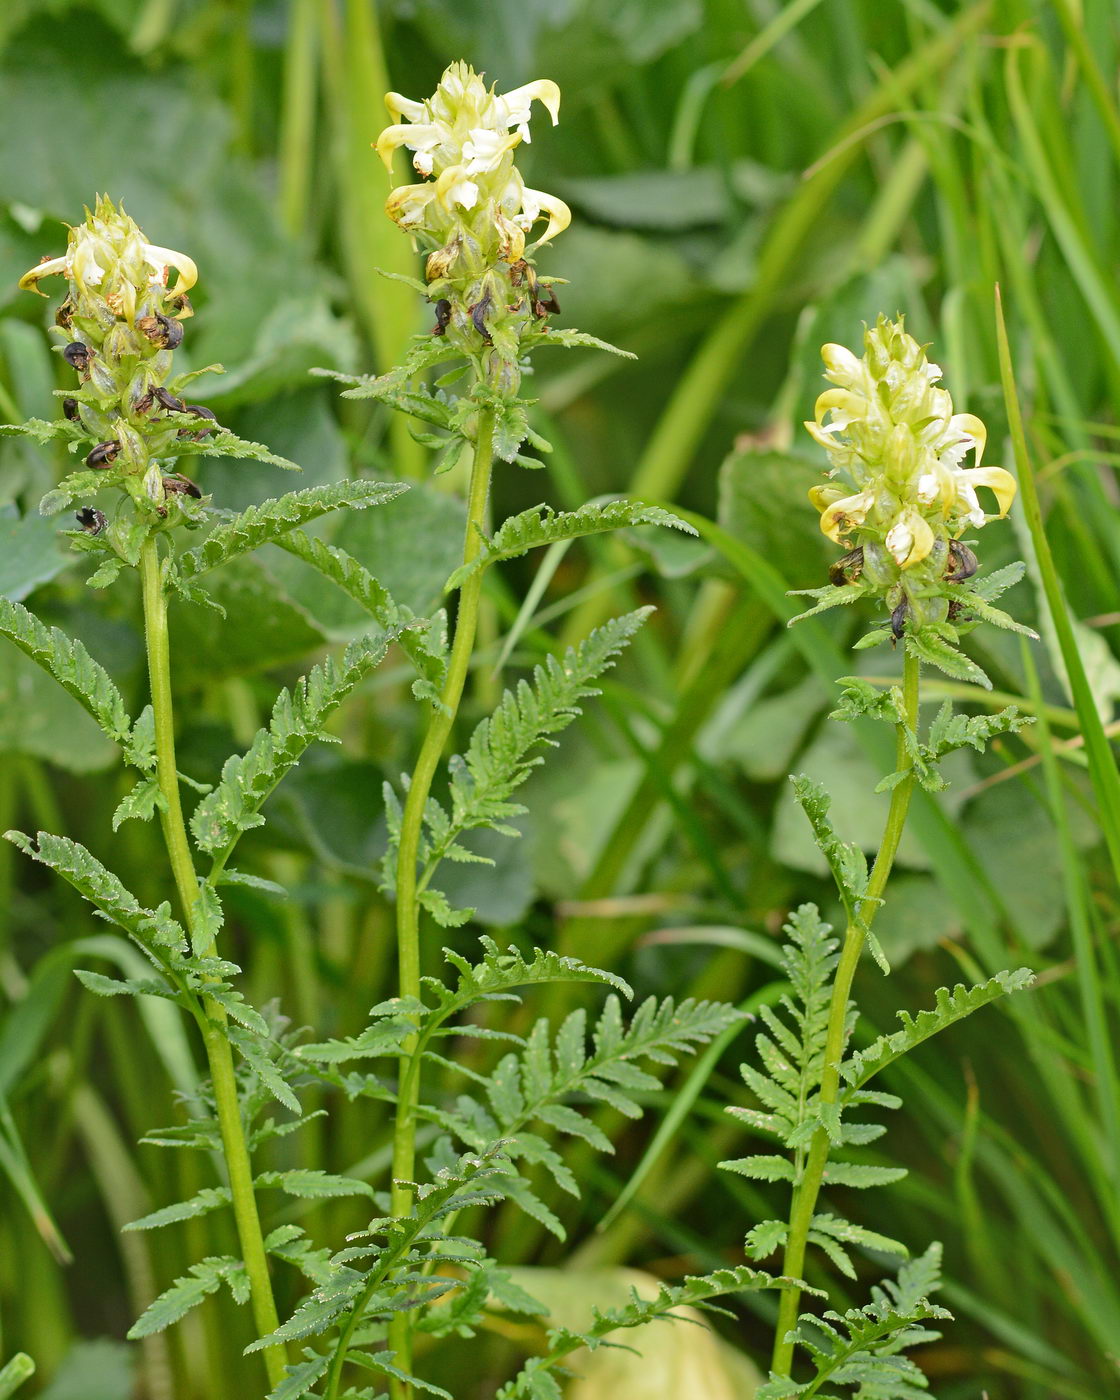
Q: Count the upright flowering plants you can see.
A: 3